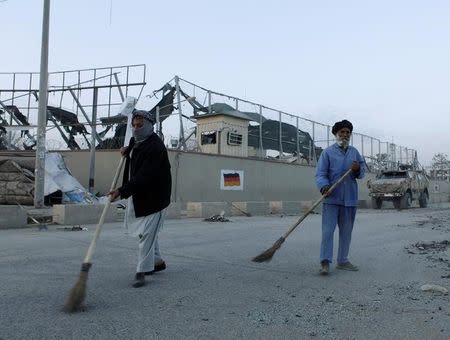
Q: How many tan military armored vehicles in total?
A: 1